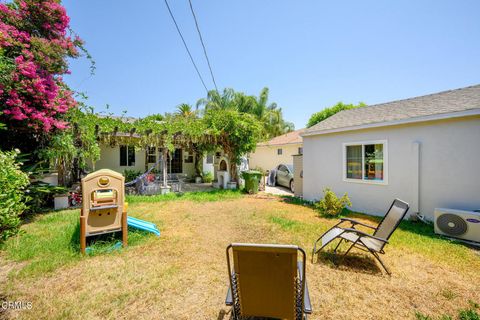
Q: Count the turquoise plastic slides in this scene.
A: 1